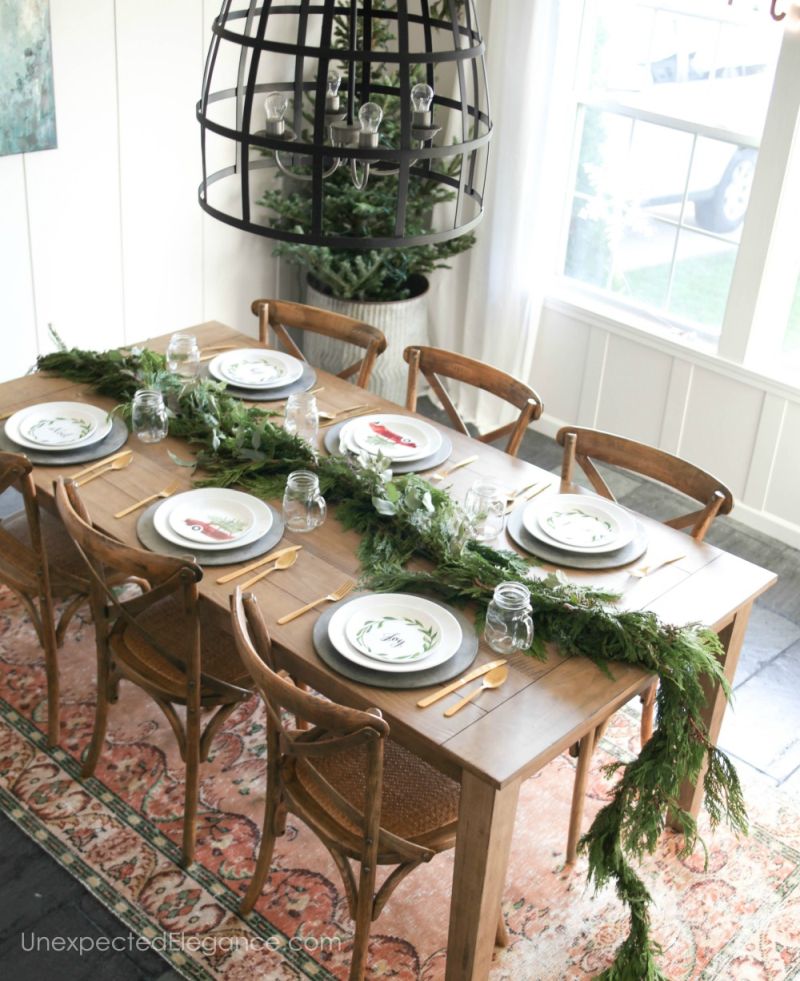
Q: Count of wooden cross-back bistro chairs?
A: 6